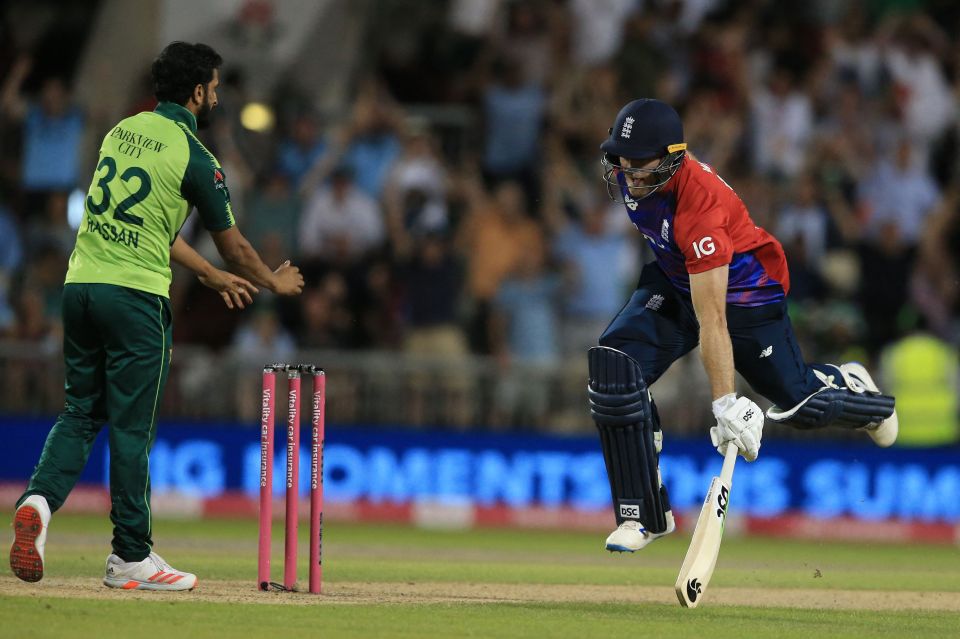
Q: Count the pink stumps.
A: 3